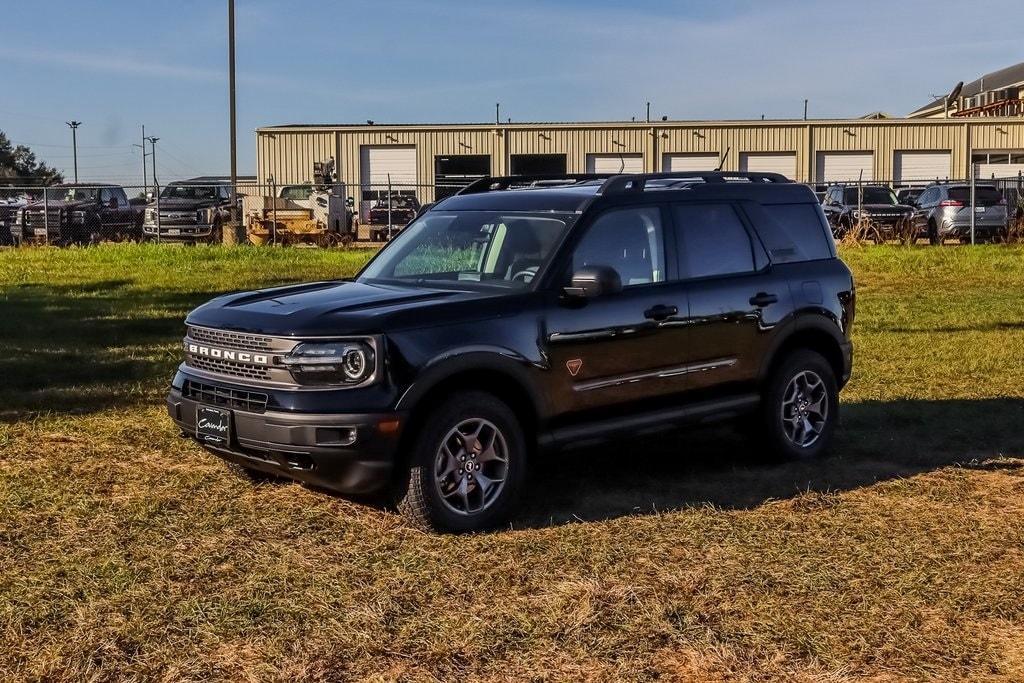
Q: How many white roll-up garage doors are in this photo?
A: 7